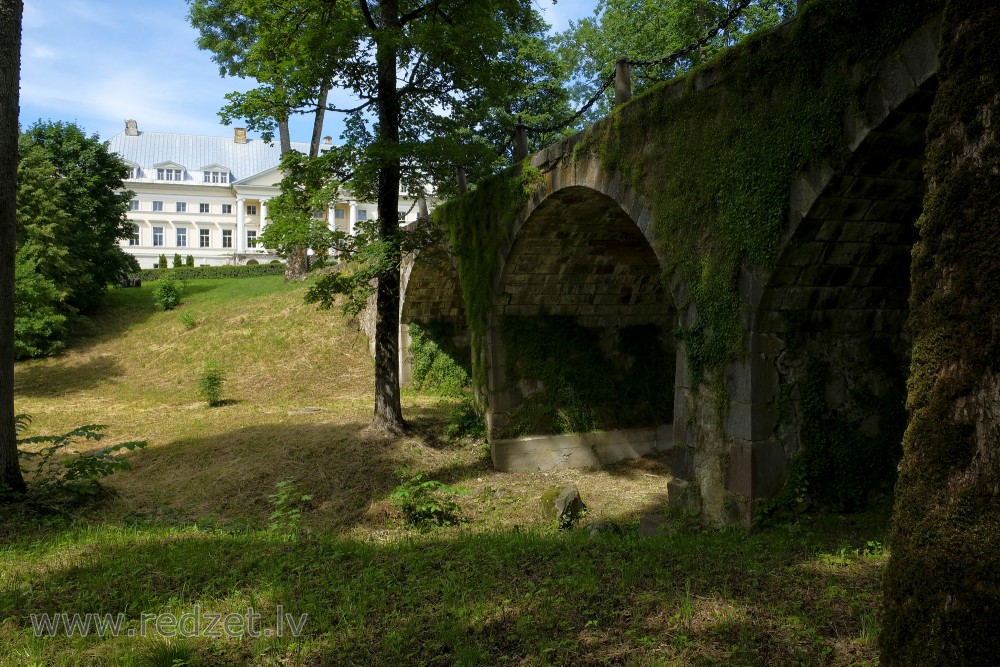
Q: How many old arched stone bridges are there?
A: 1